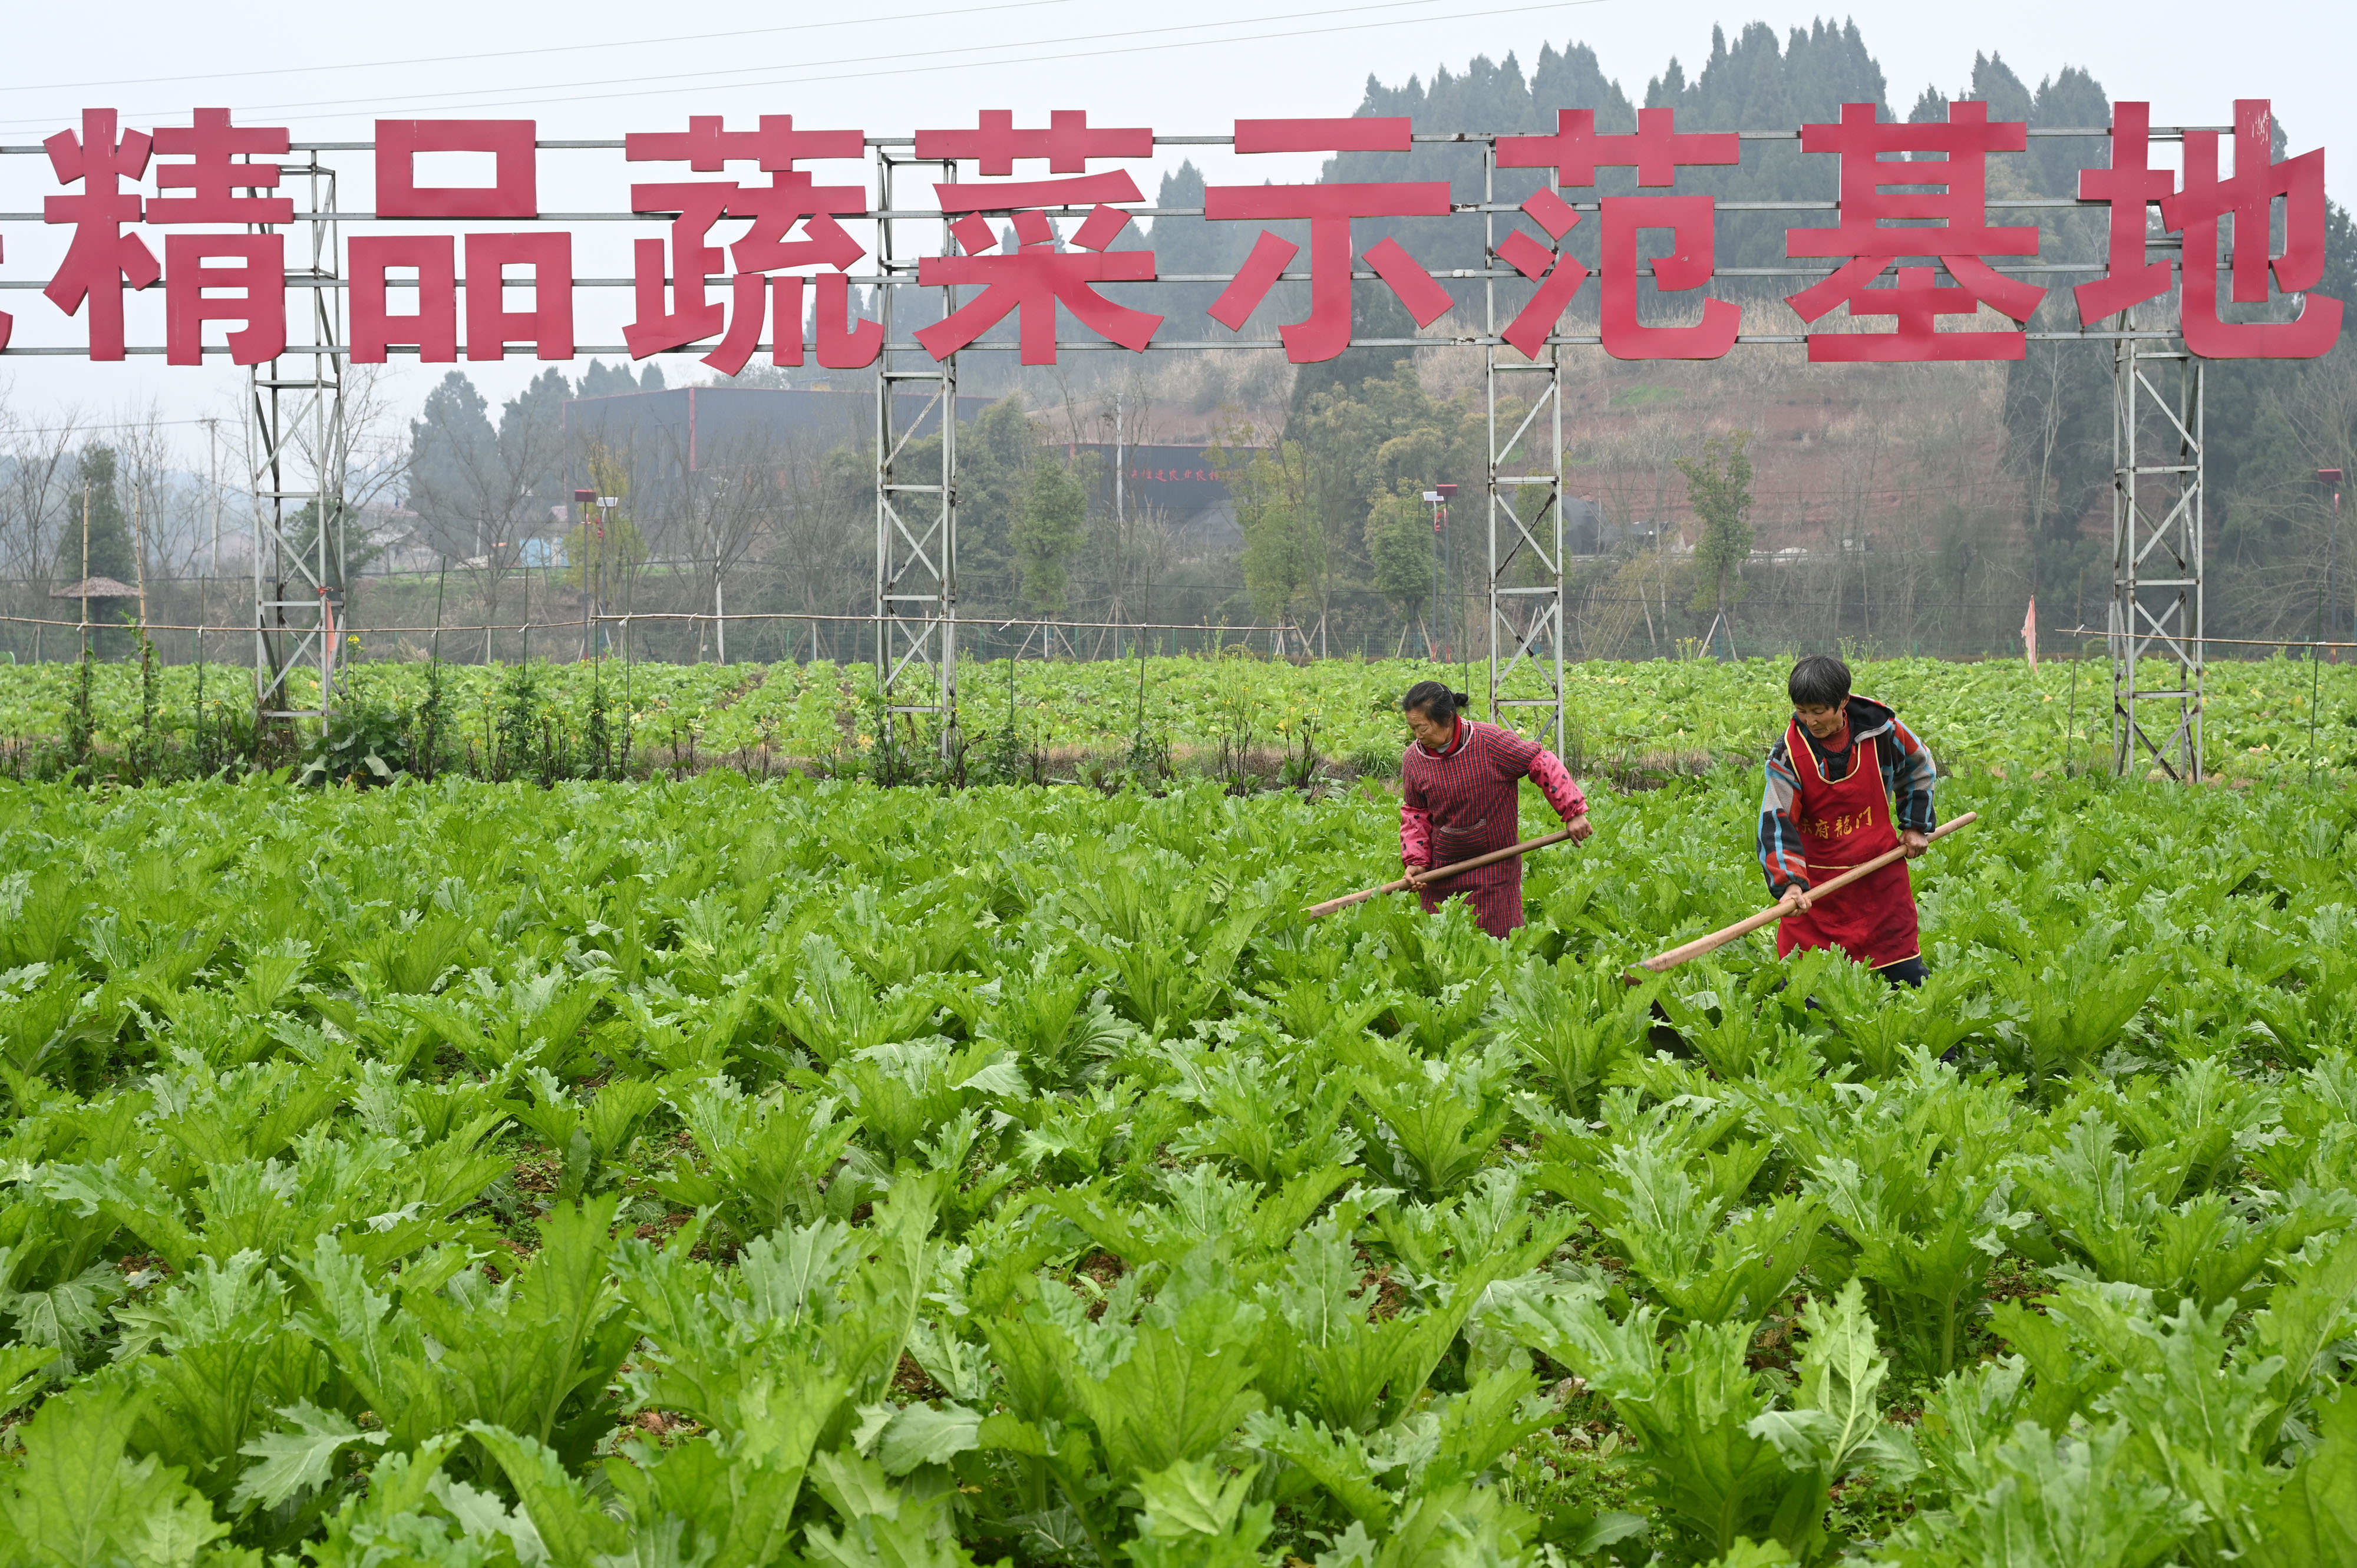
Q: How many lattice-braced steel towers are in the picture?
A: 4